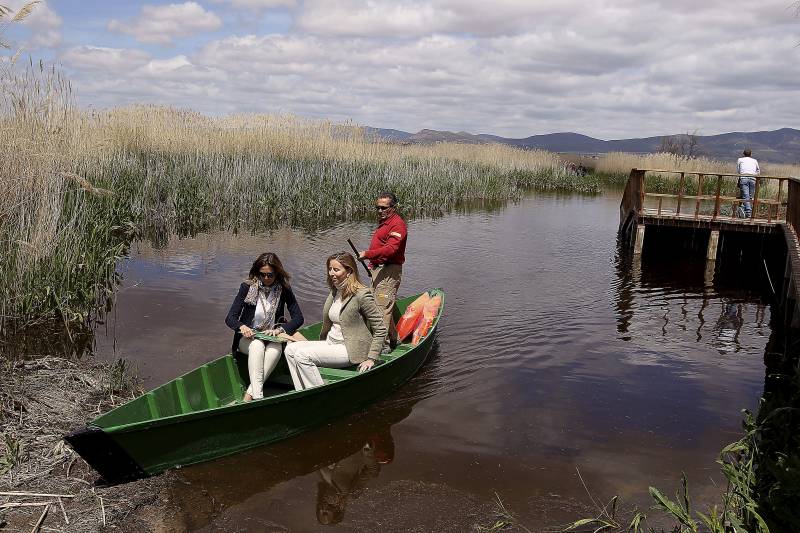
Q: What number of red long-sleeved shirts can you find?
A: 1